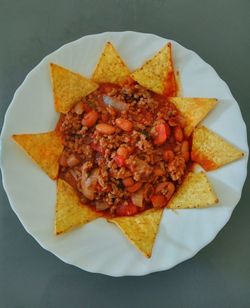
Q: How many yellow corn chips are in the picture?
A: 9